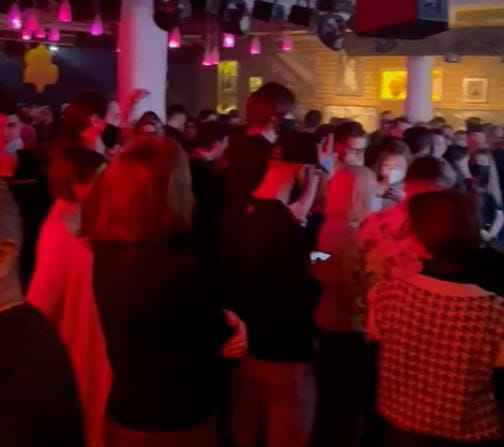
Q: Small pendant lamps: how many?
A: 13